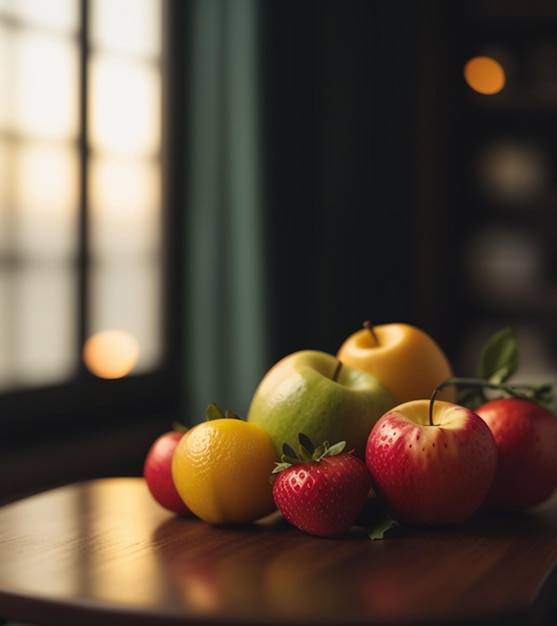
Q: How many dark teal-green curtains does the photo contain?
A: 1